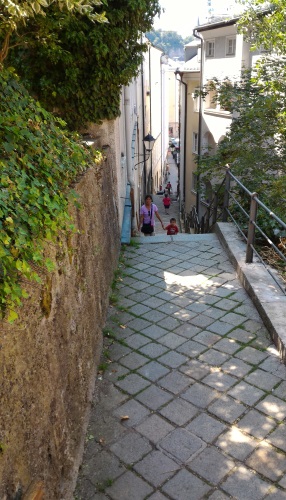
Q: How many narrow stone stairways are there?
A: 1